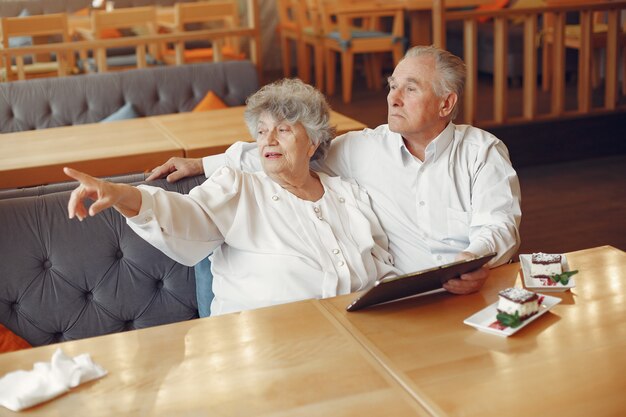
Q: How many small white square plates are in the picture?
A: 2